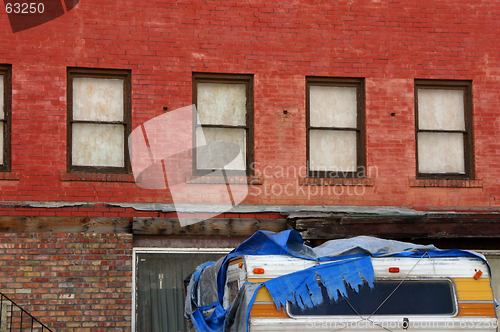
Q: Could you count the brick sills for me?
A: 5